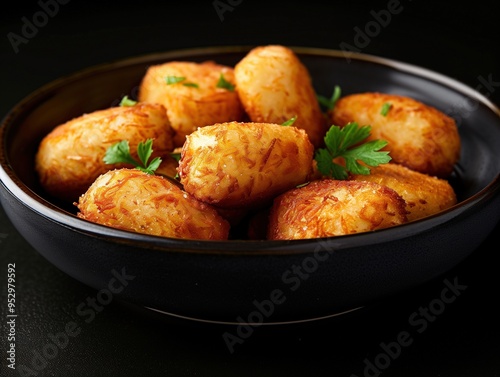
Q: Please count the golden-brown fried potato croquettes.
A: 8